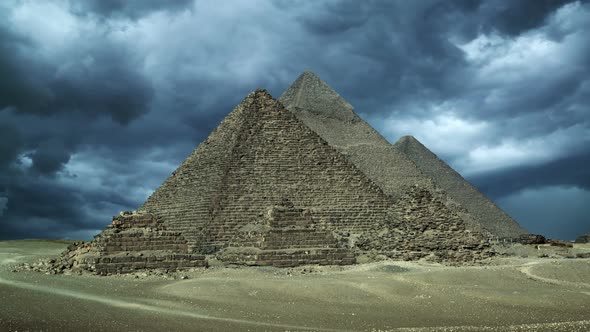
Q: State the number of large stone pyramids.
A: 3